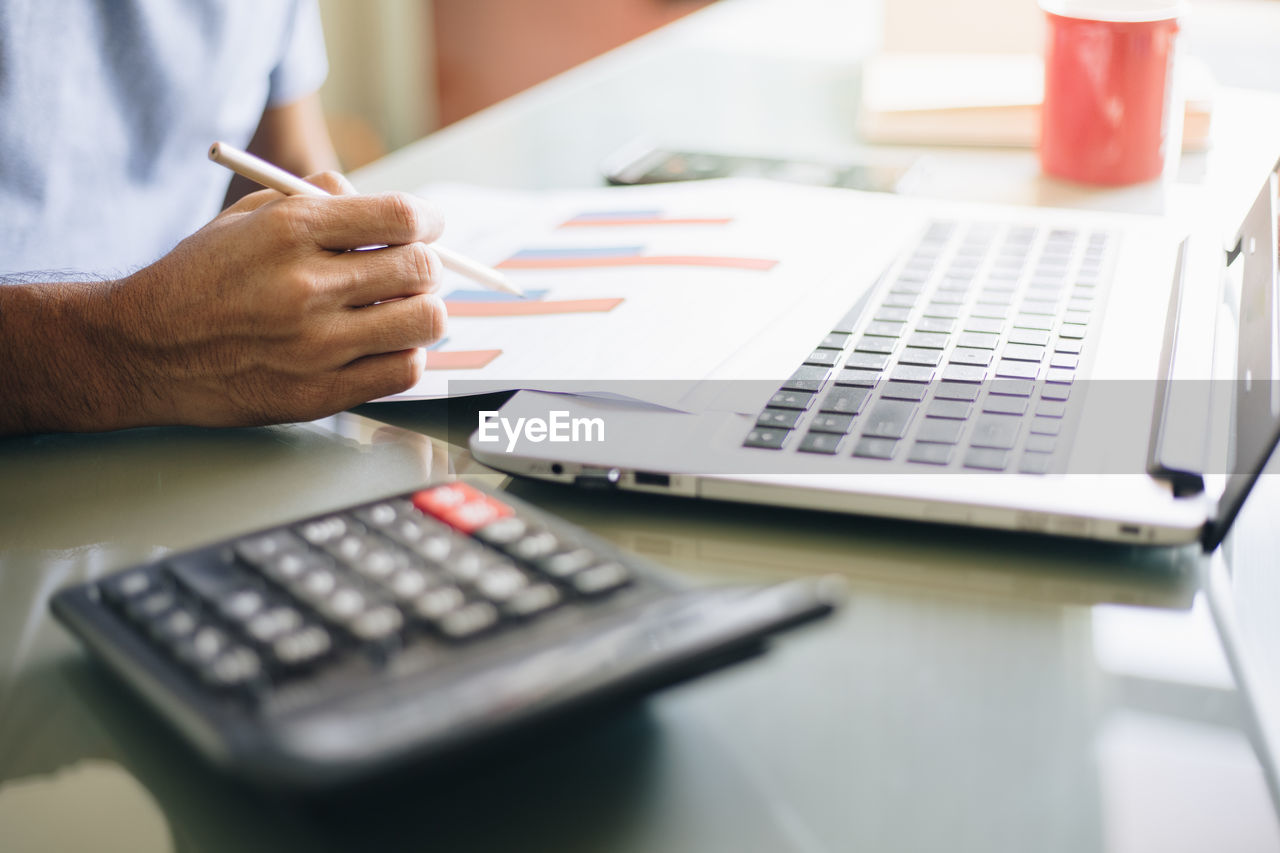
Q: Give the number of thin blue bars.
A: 4